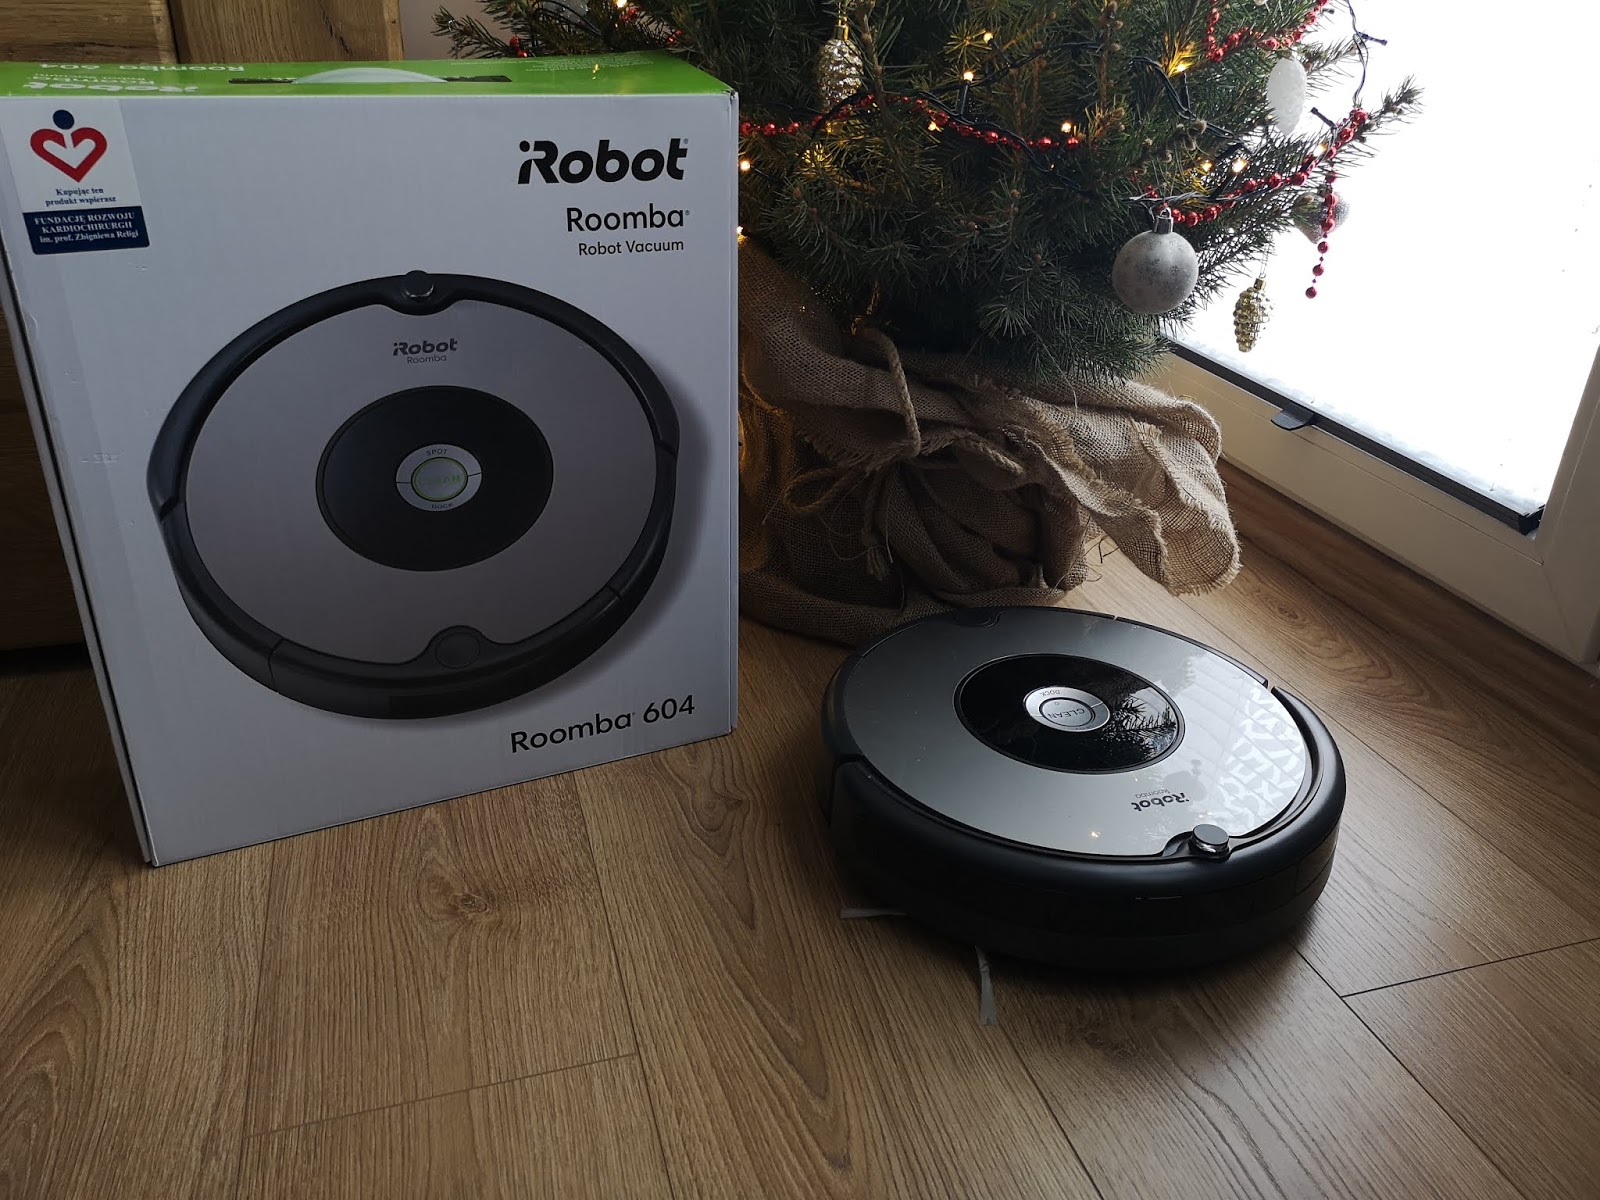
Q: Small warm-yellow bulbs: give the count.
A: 11